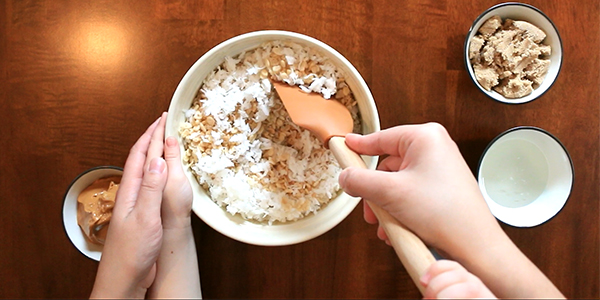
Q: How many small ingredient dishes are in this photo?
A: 3